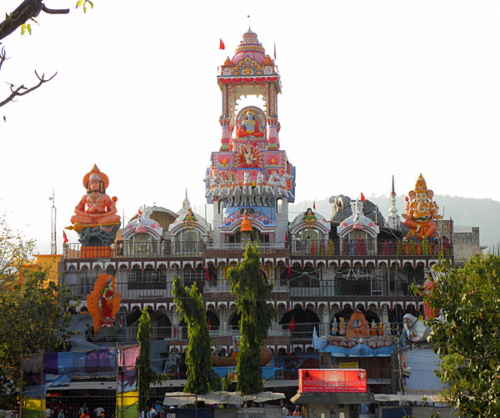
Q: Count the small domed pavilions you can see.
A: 4